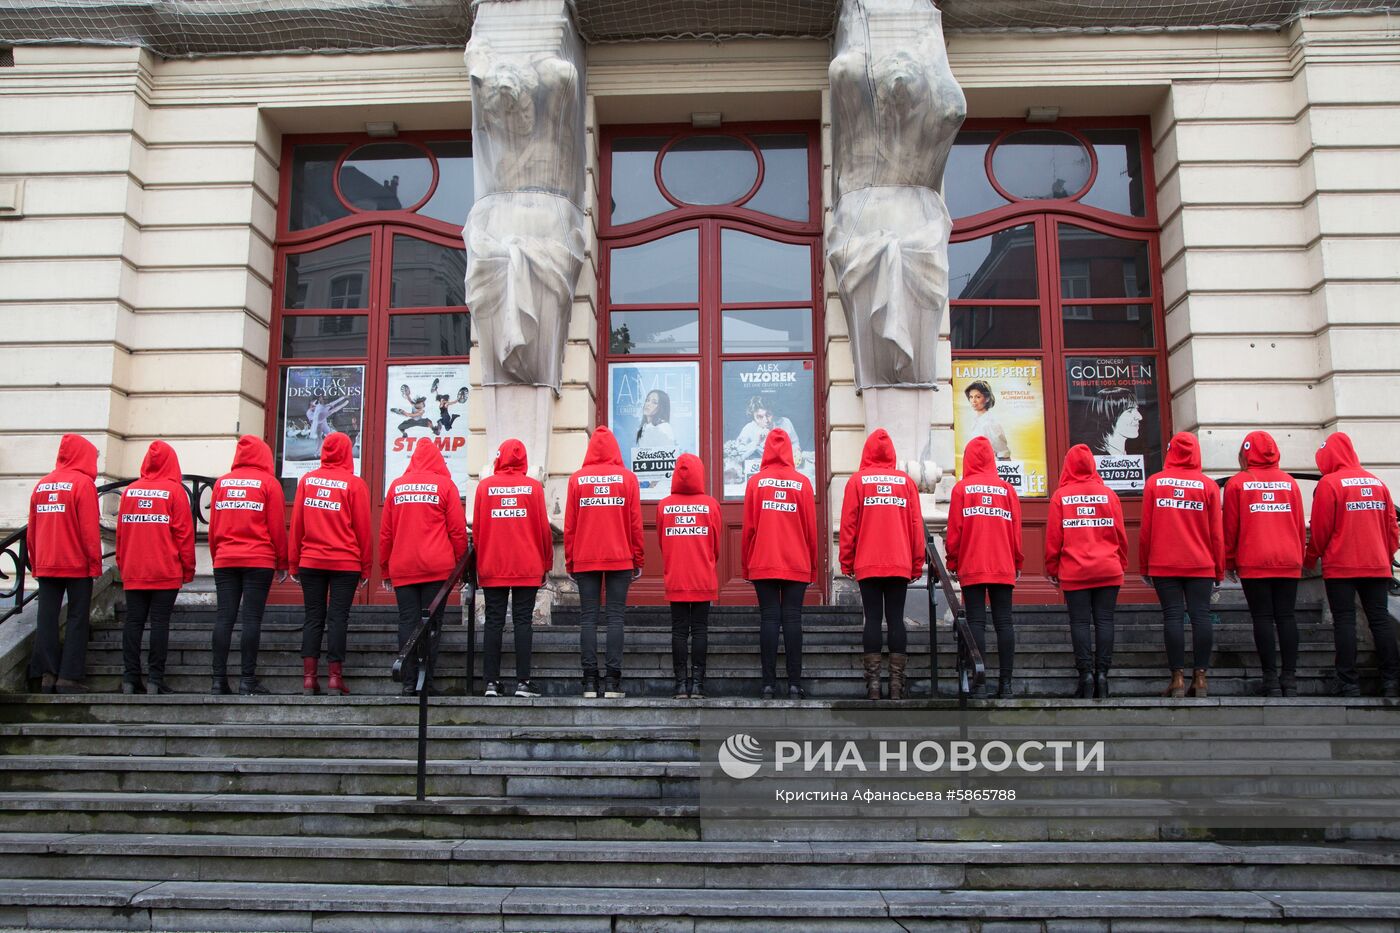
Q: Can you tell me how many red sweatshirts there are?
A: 15